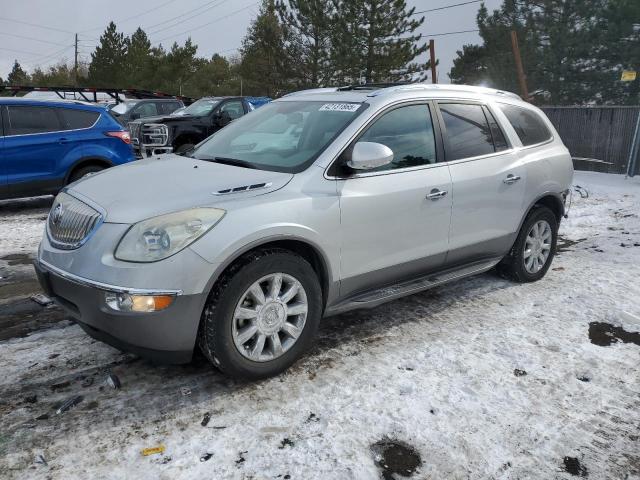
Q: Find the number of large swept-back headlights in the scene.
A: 1